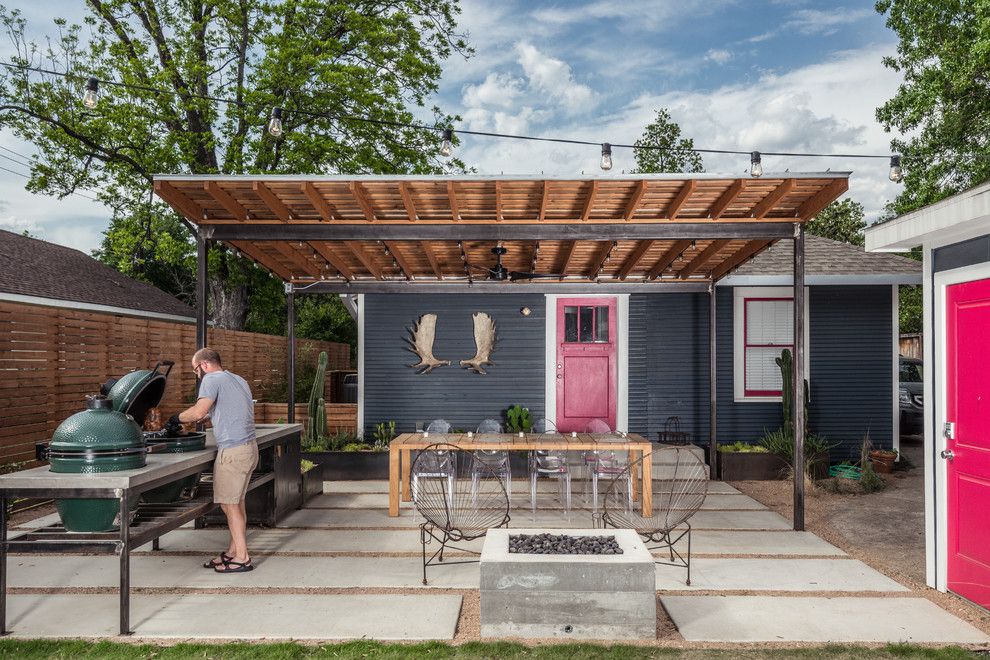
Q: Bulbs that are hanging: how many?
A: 6